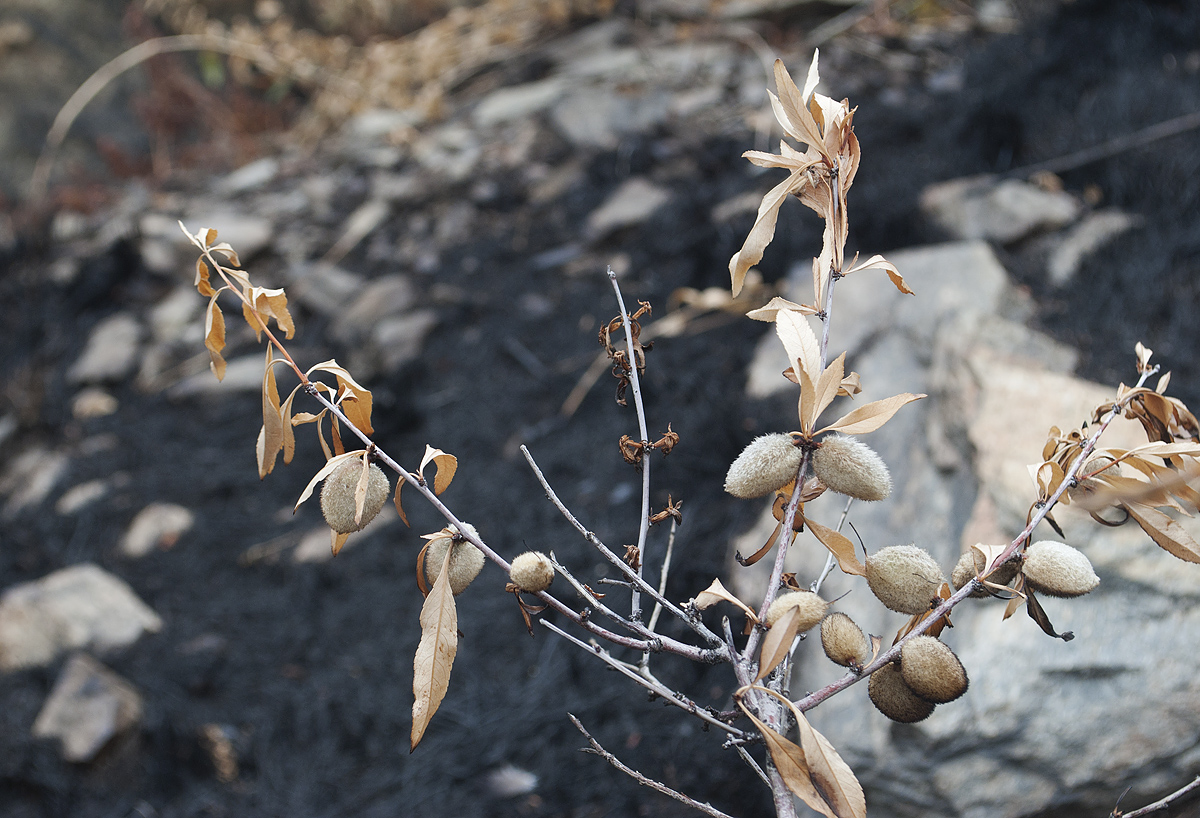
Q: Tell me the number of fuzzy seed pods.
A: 12